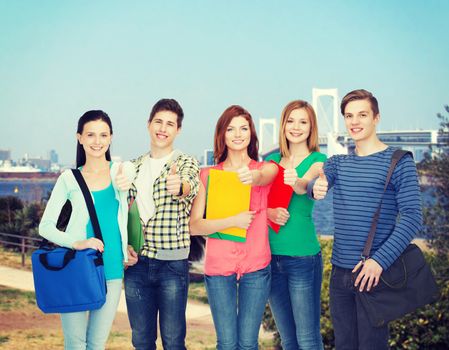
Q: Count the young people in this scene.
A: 5